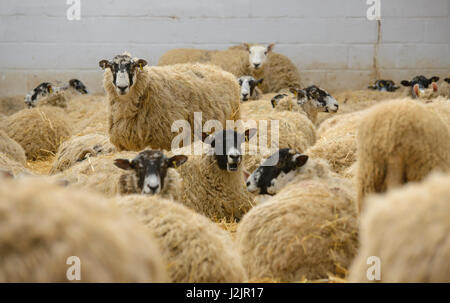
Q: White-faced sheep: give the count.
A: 1